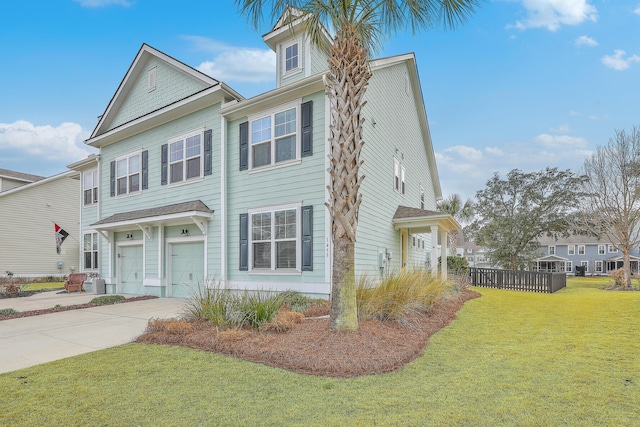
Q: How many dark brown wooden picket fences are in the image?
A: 1